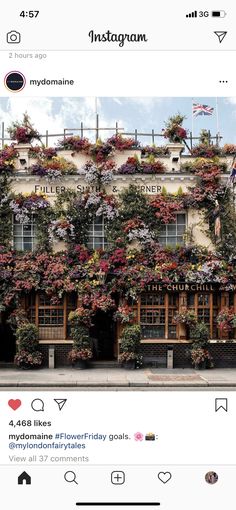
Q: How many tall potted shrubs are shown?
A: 4